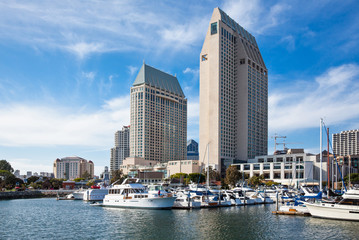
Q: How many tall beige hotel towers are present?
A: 2